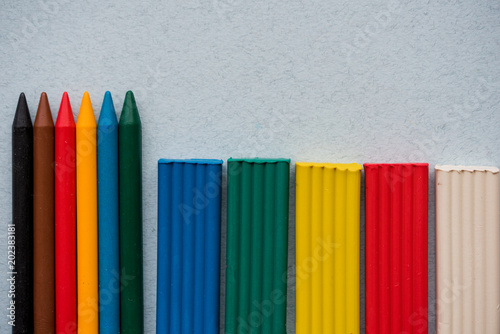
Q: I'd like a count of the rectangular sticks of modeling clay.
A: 5